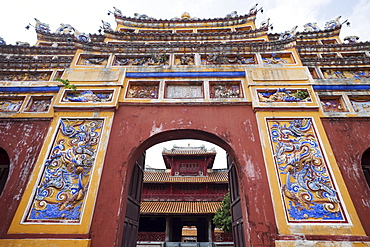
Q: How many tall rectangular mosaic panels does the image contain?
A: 2